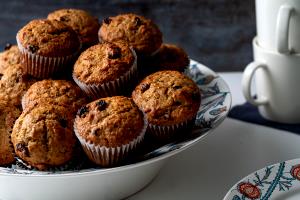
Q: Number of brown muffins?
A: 12